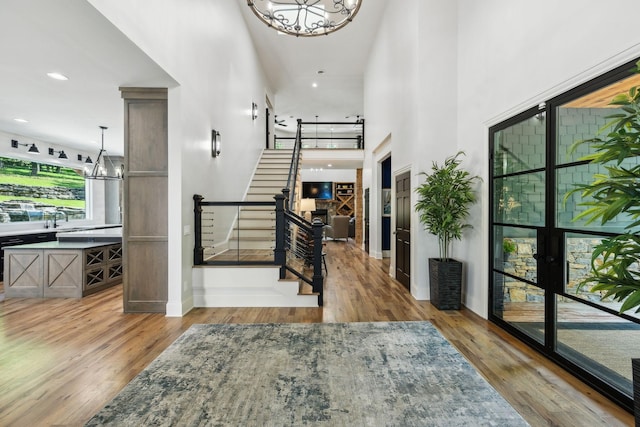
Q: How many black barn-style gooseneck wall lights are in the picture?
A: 3